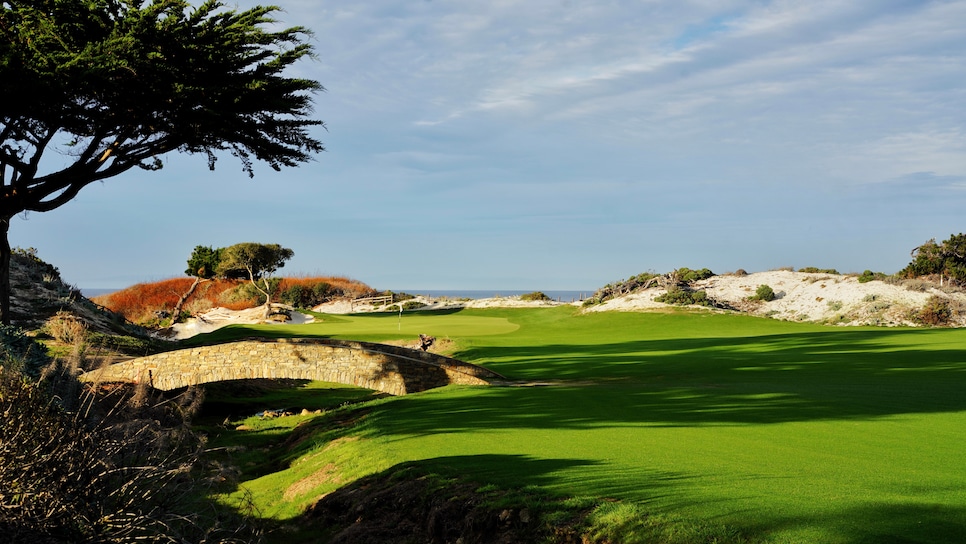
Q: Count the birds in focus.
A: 0